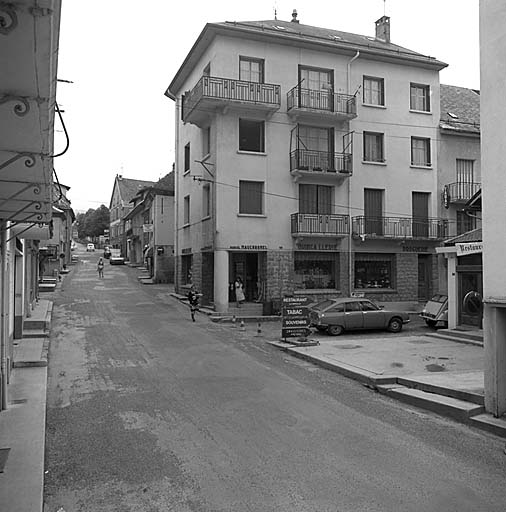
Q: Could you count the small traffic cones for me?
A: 3